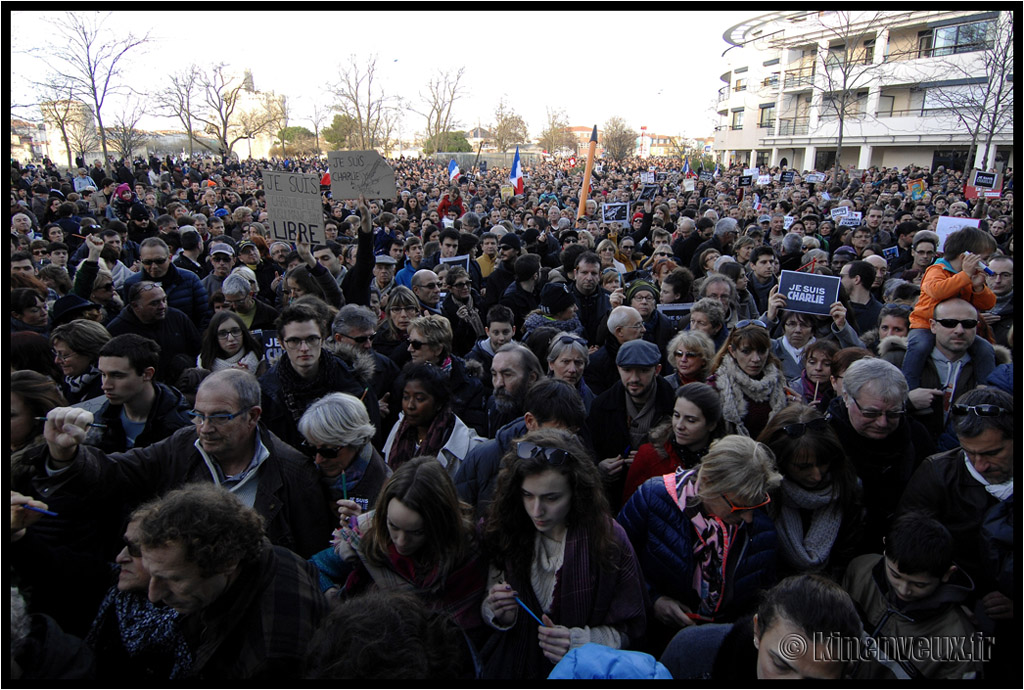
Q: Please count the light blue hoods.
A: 1